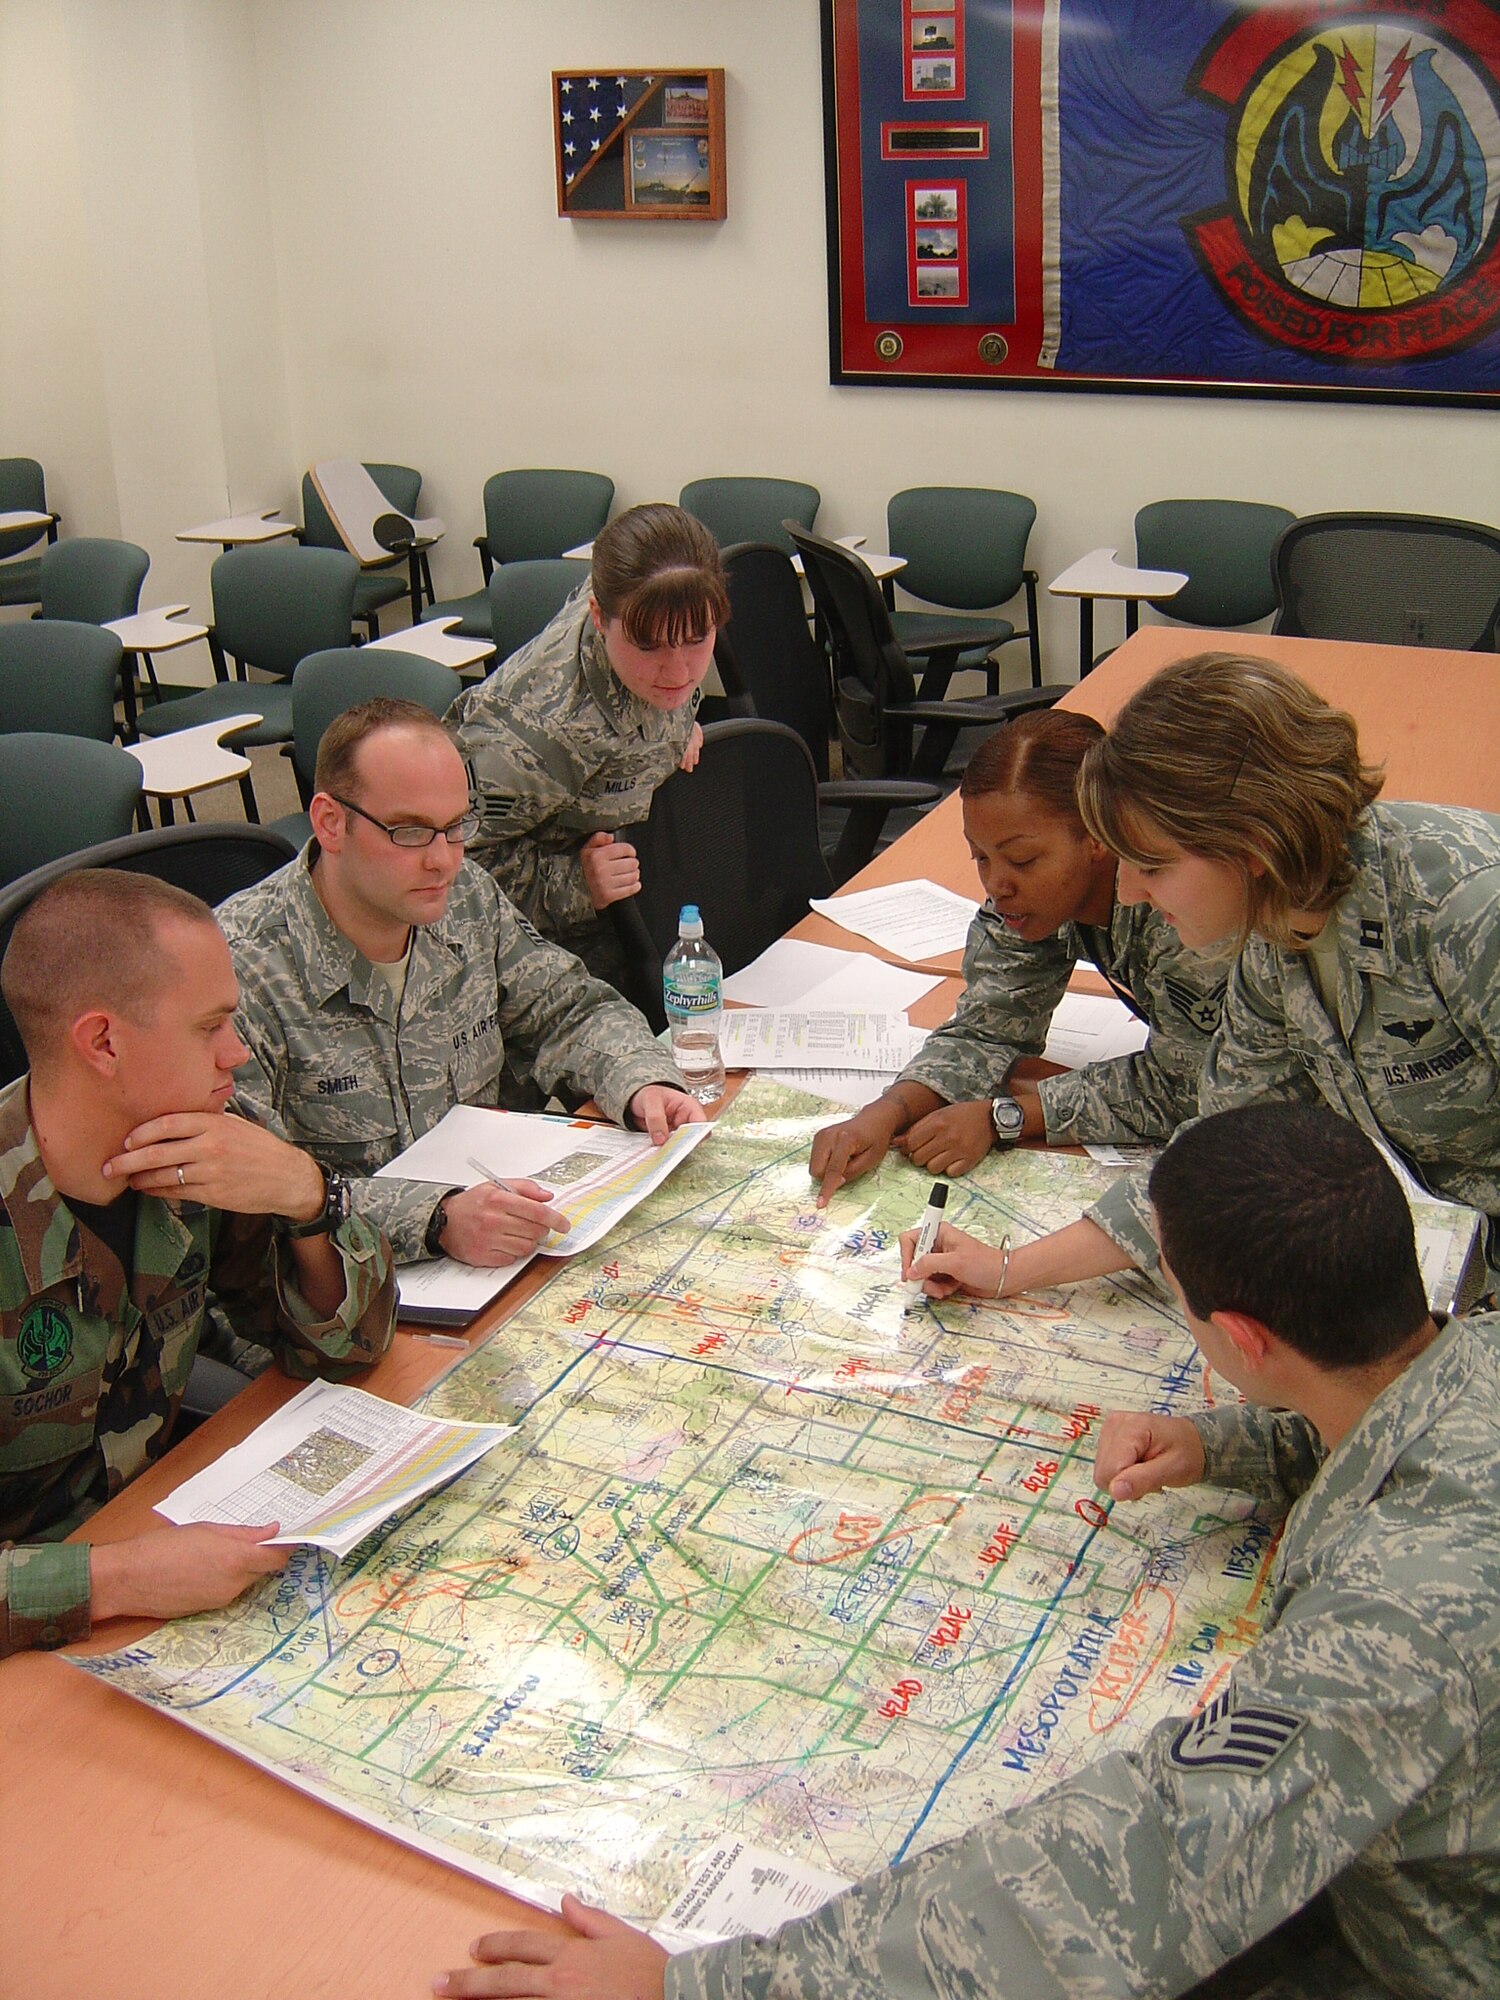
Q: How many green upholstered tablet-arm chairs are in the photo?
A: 12